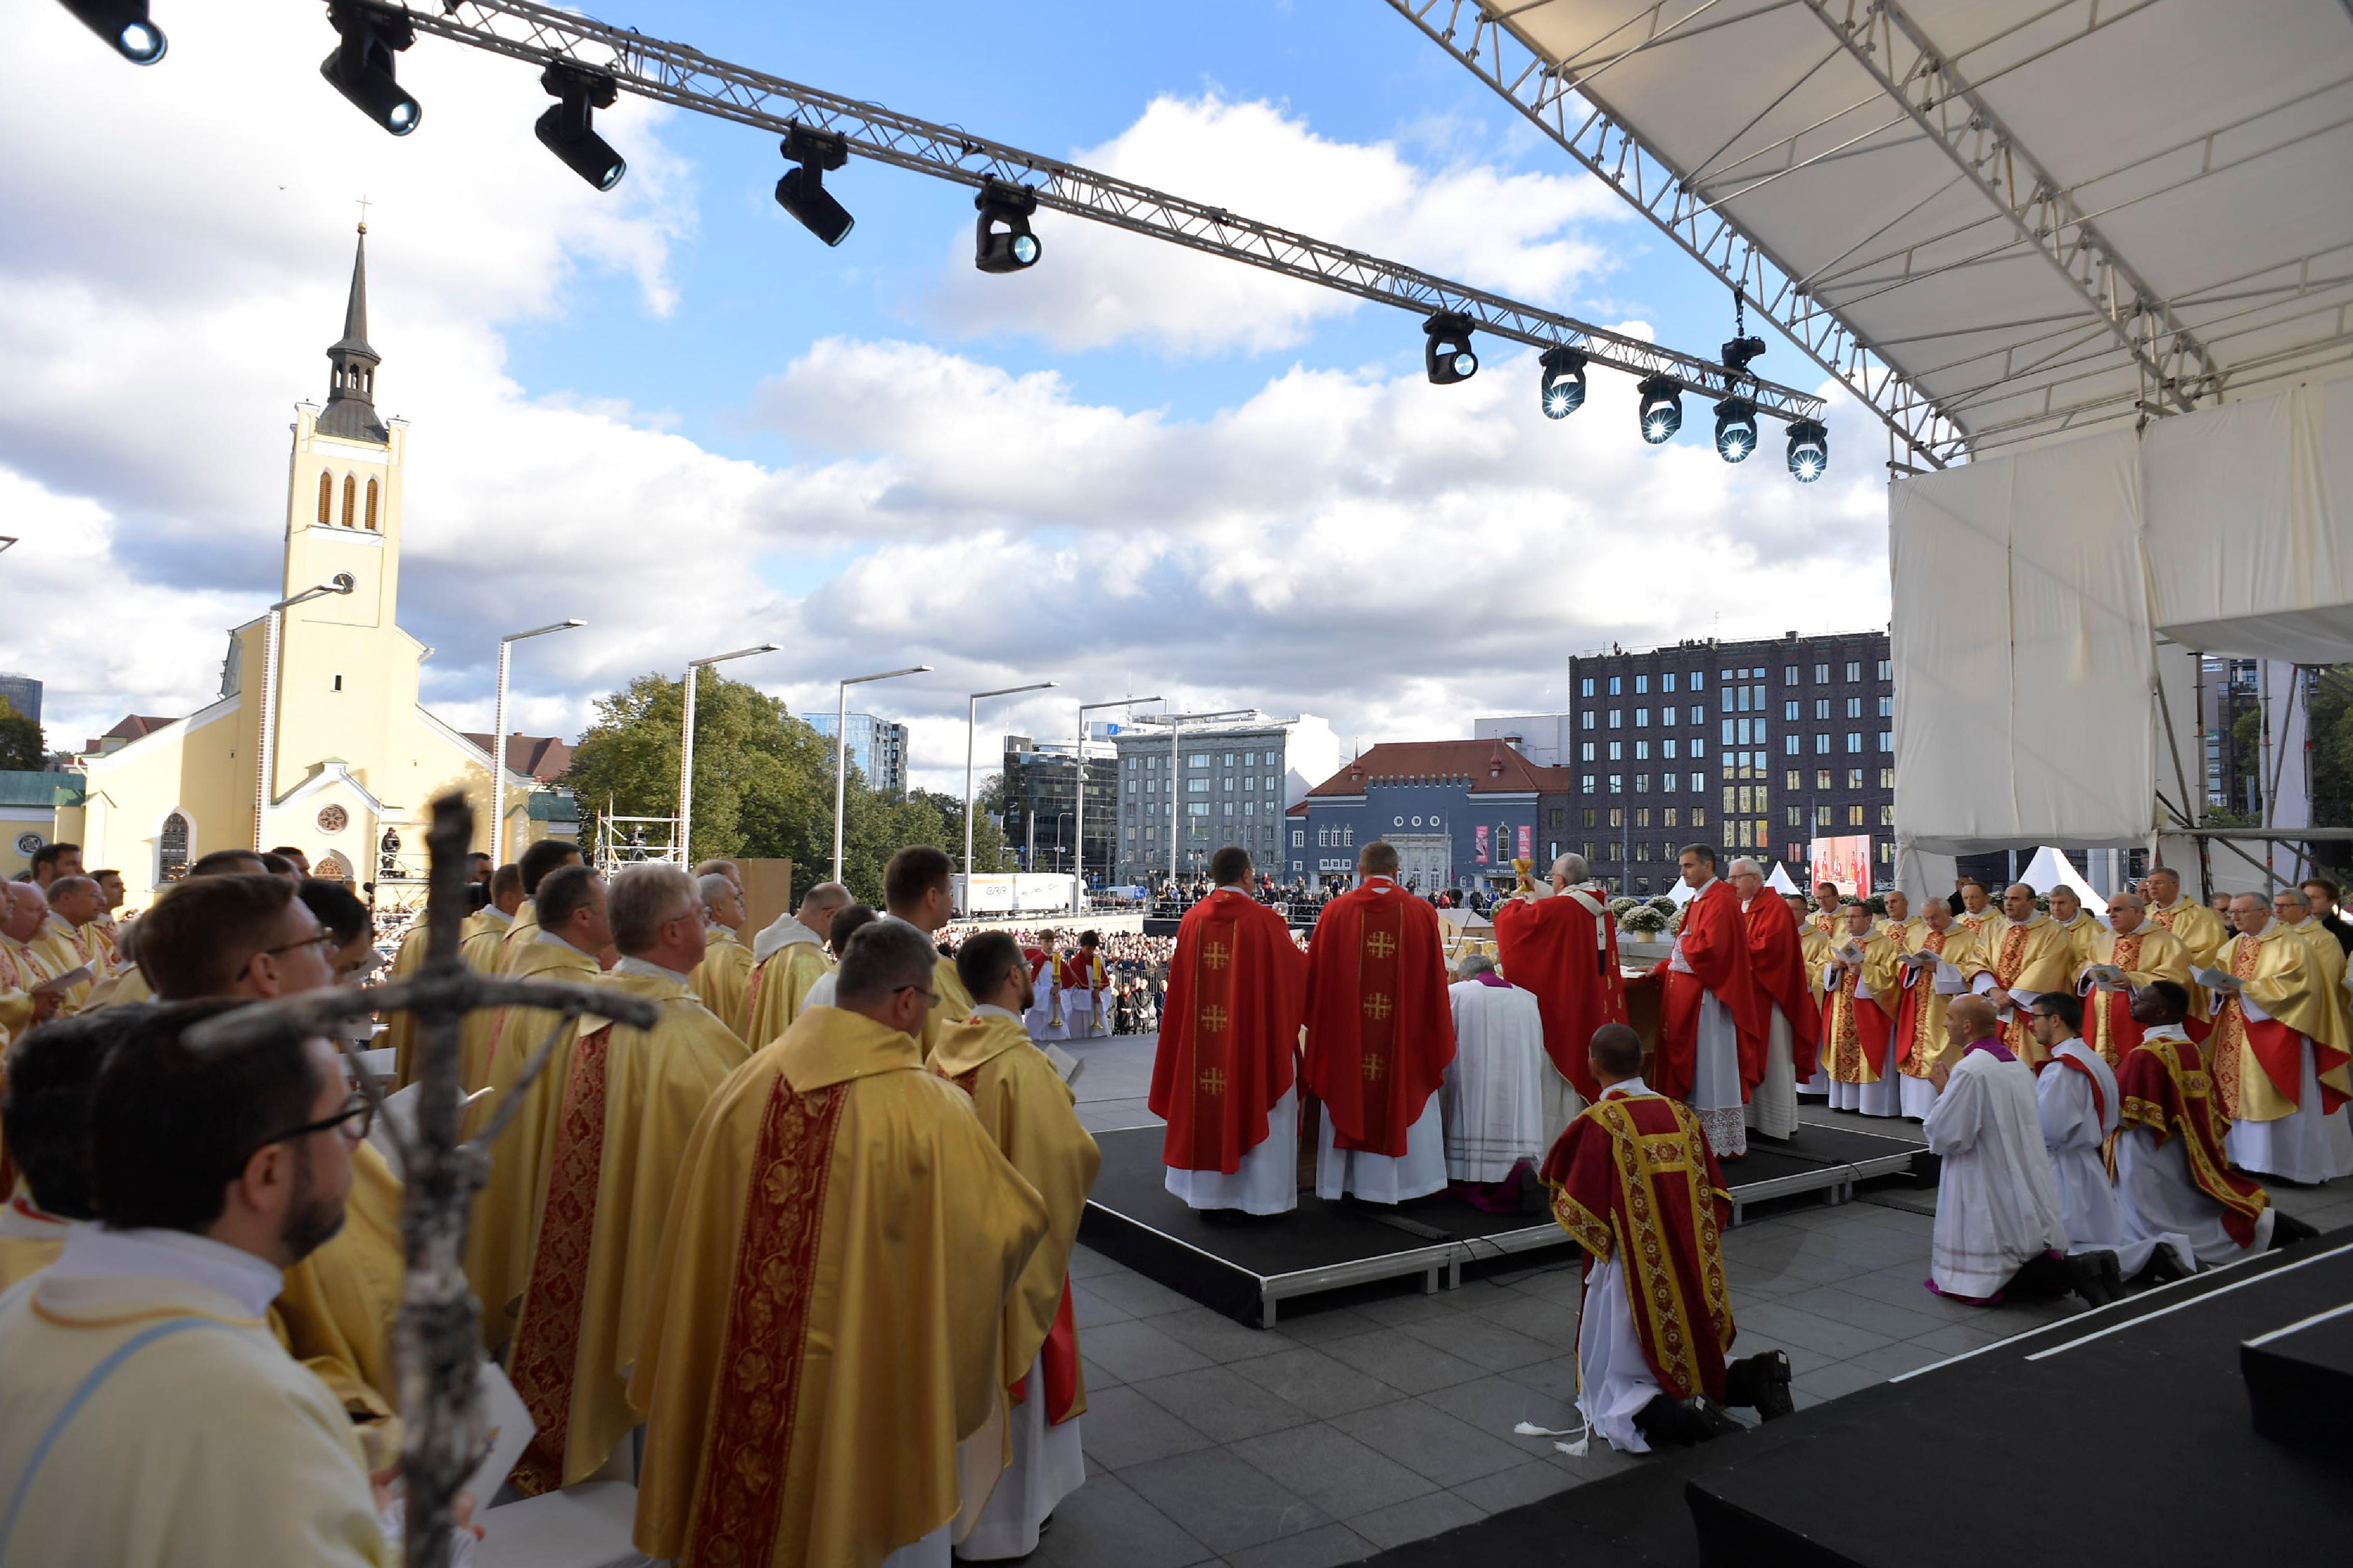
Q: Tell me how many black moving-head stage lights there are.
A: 10